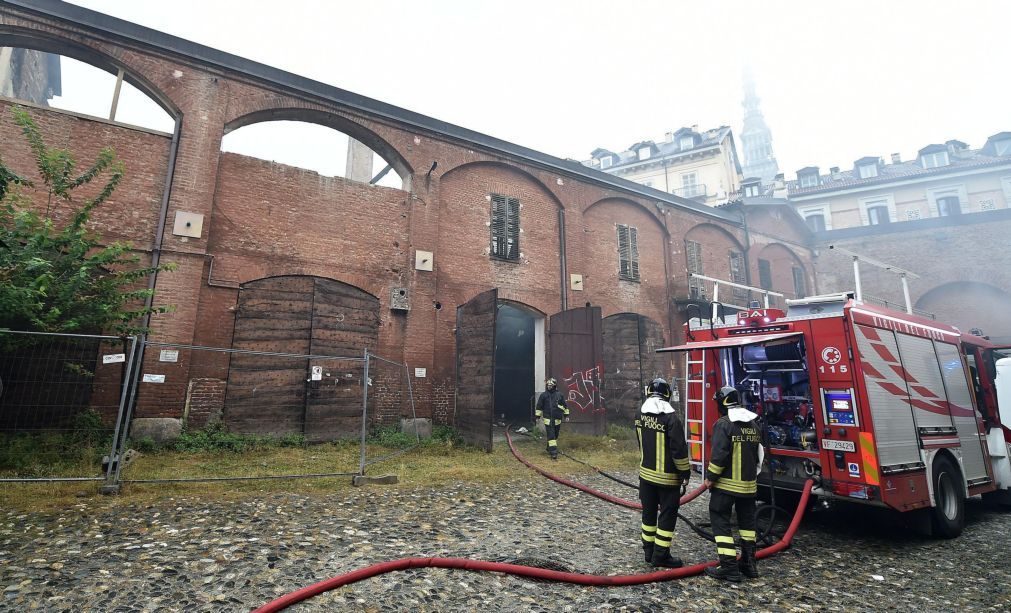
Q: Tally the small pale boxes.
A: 3